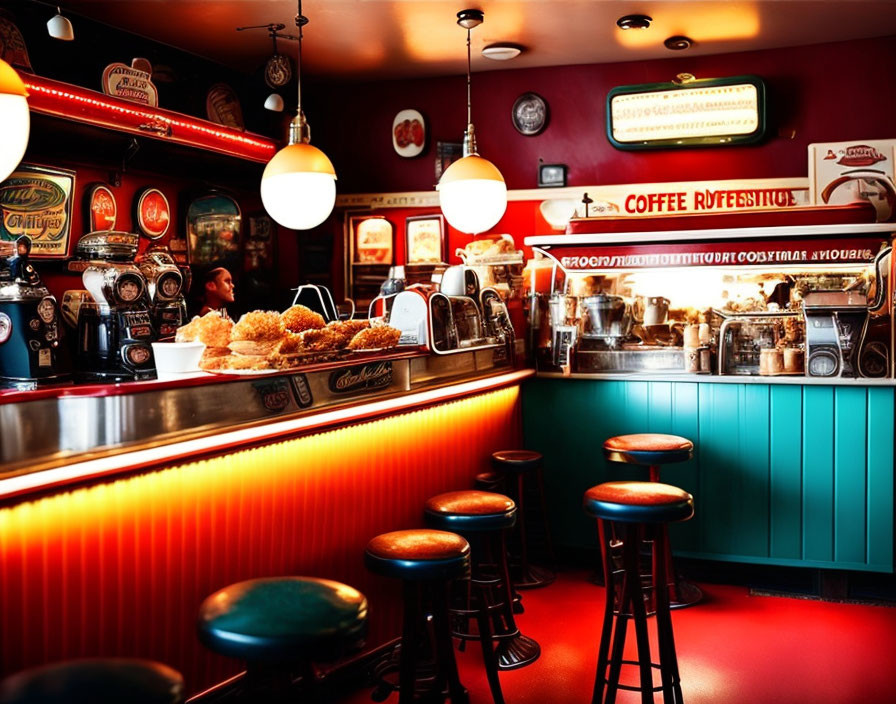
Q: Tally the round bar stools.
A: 8